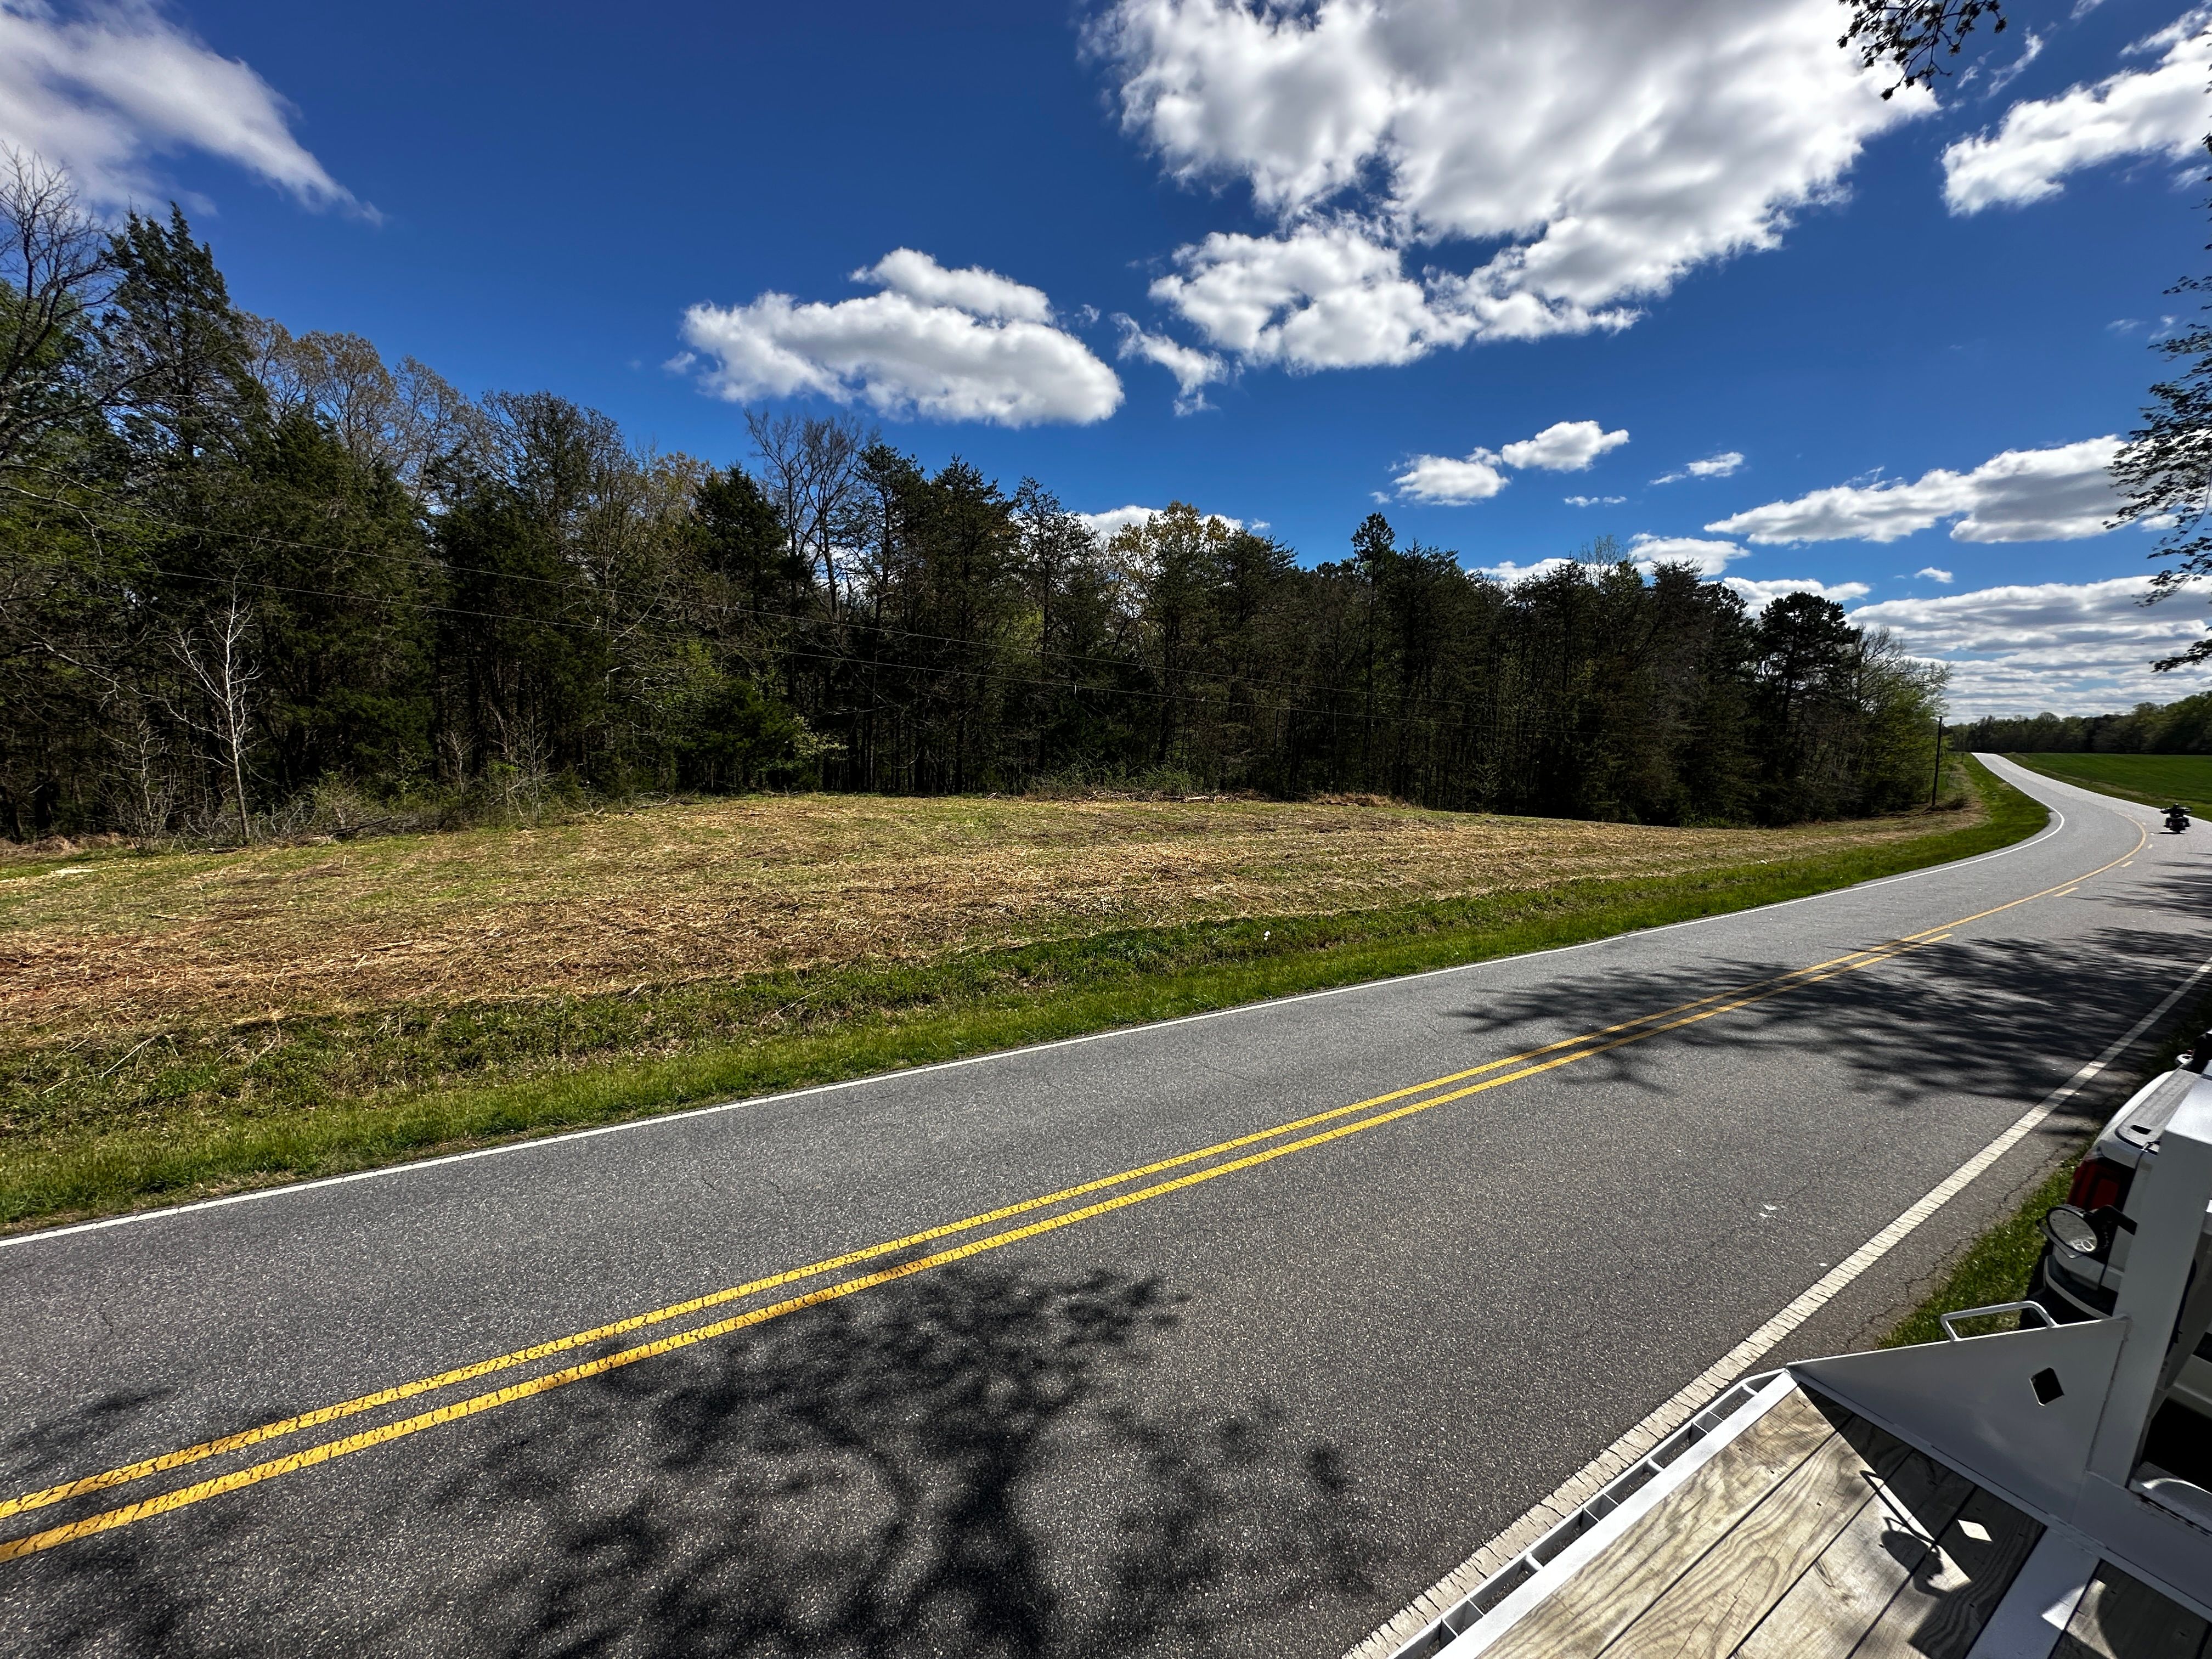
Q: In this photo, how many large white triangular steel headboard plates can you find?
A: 1